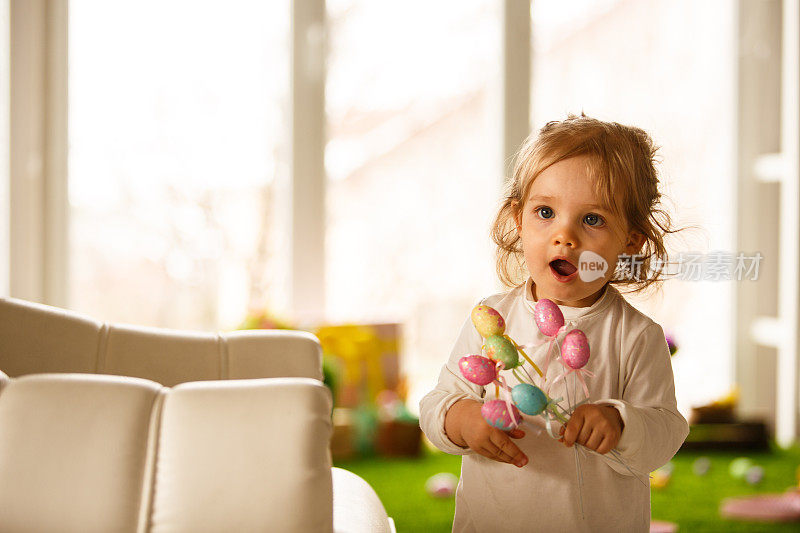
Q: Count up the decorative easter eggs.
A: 7